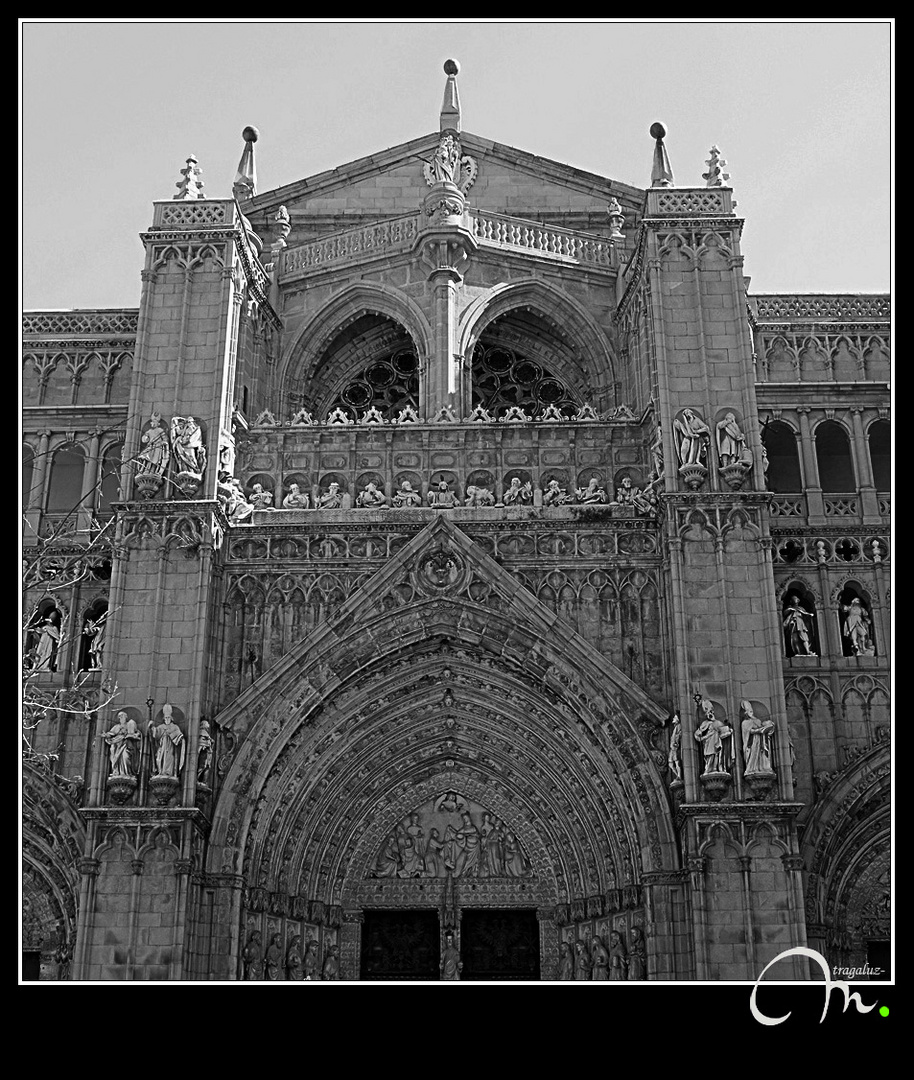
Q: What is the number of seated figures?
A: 13